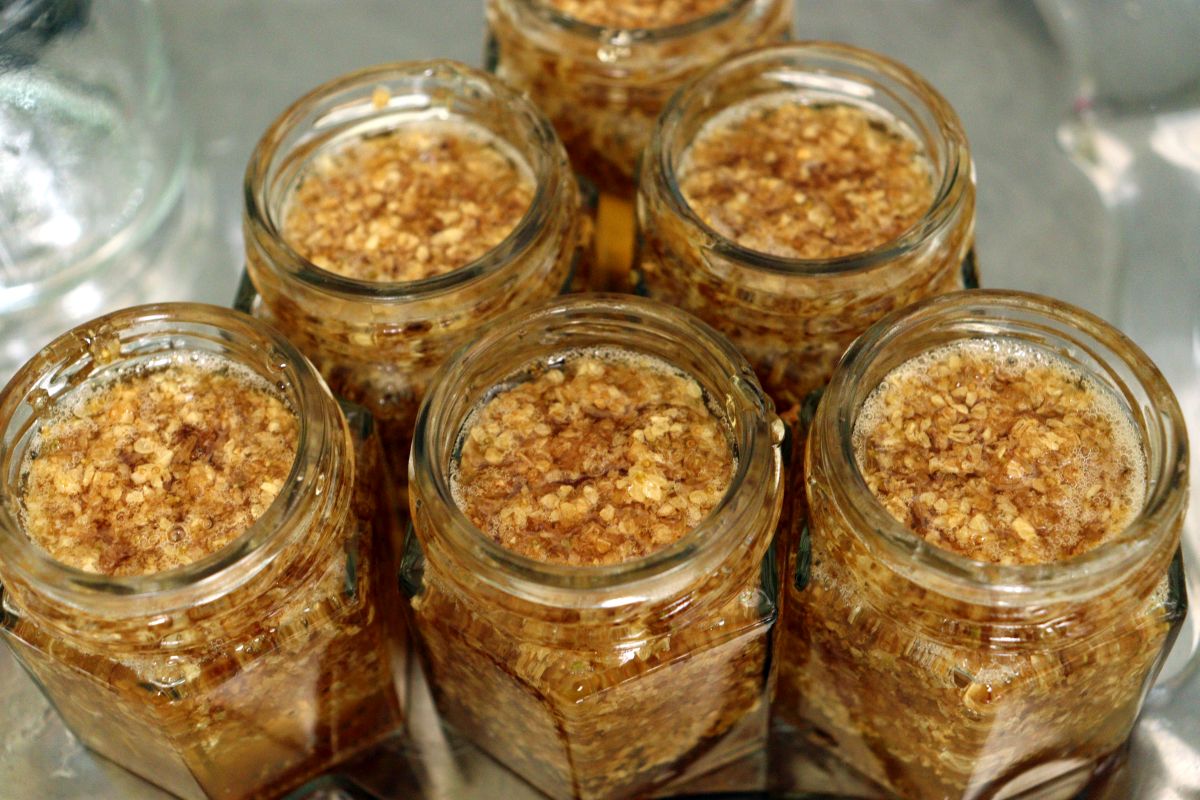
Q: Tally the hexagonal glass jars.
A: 6